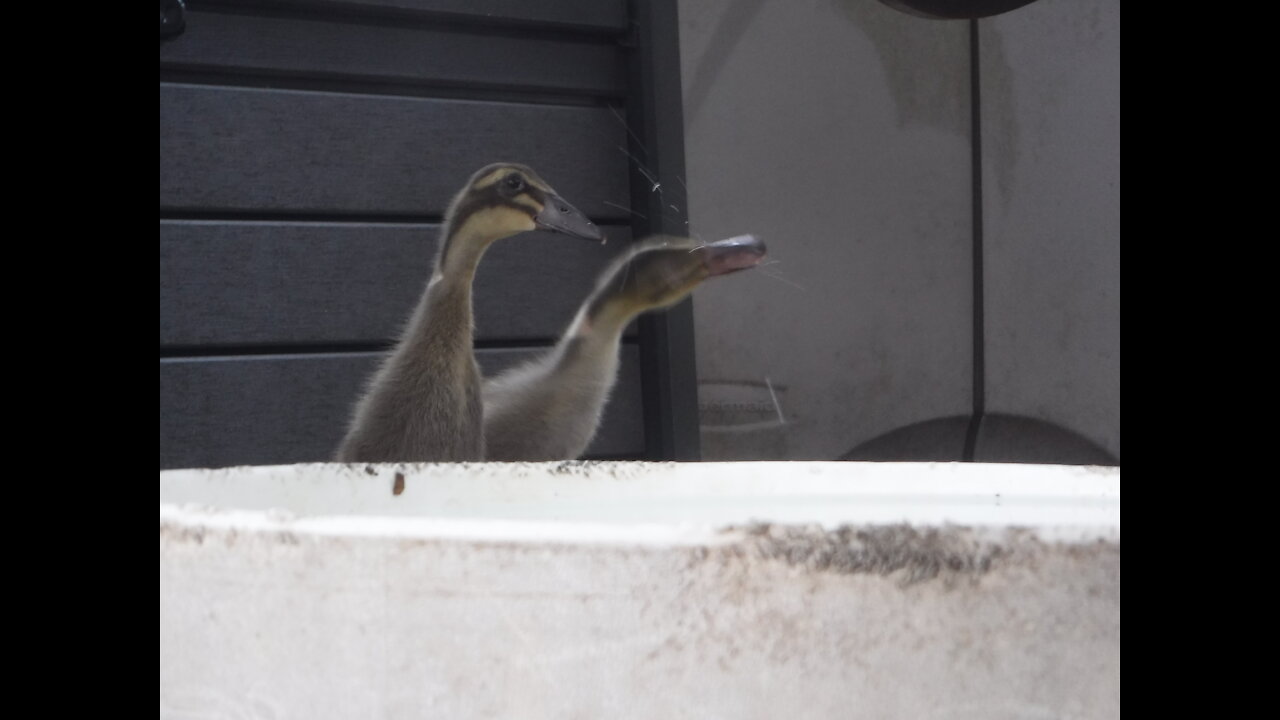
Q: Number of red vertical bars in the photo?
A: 0